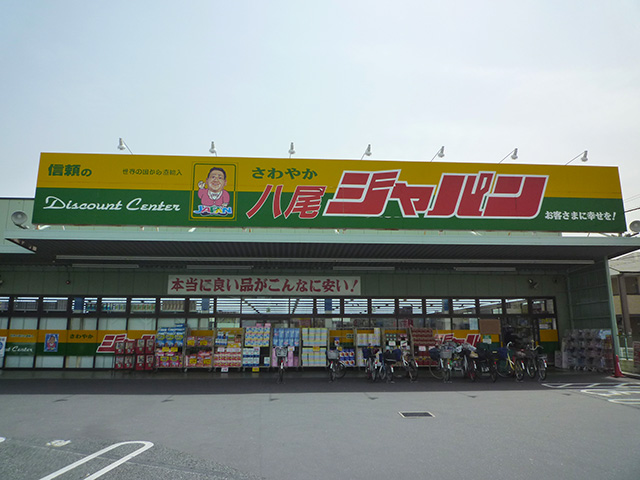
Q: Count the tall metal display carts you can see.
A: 10